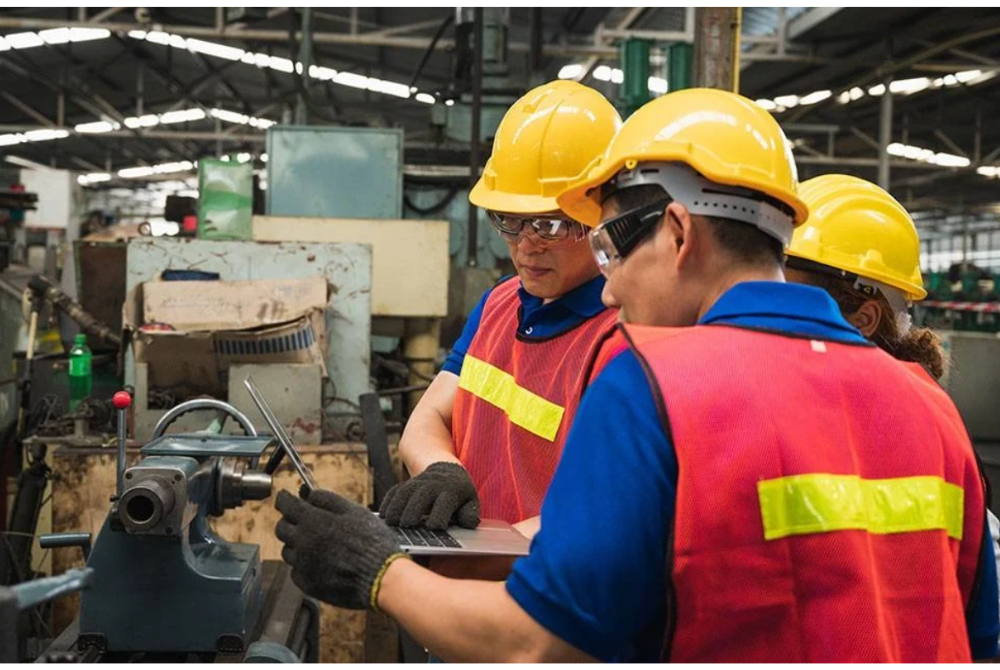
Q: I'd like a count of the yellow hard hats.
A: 3